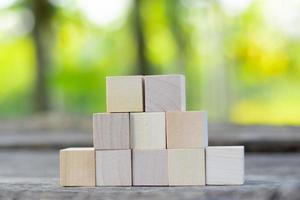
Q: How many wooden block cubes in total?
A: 10